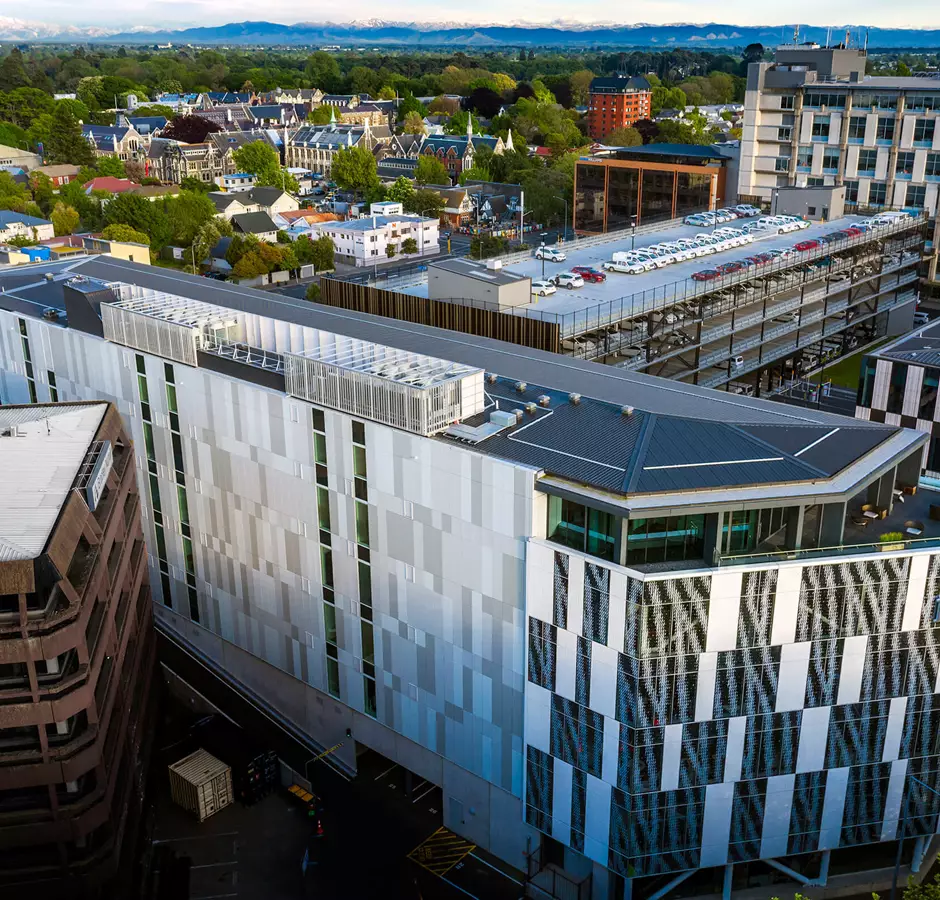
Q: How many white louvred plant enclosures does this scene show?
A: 2